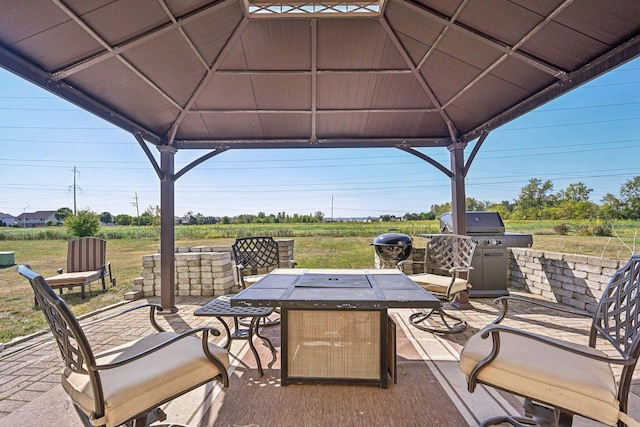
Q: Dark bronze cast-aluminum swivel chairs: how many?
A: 4